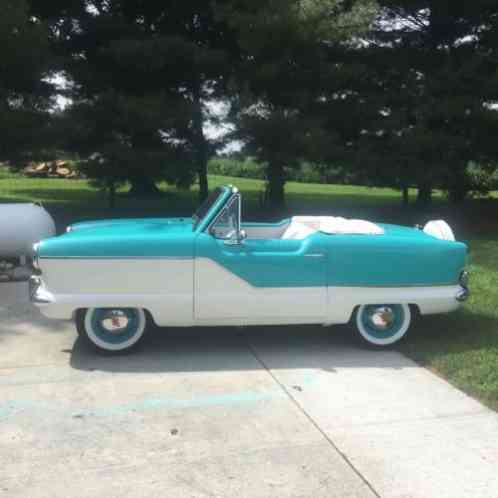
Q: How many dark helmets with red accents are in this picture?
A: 0